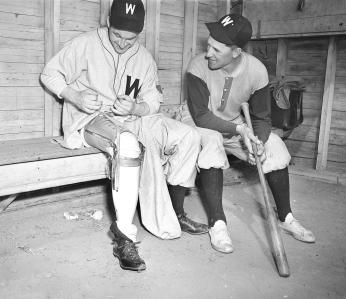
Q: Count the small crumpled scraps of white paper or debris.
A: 2